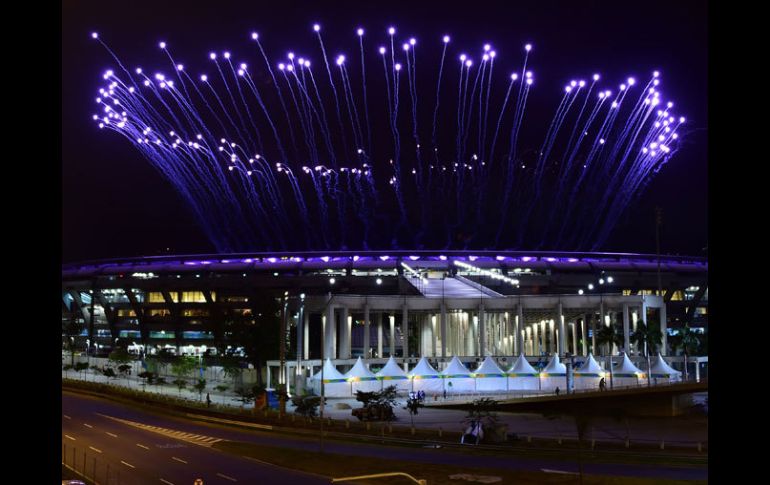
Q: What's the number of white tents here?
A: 11